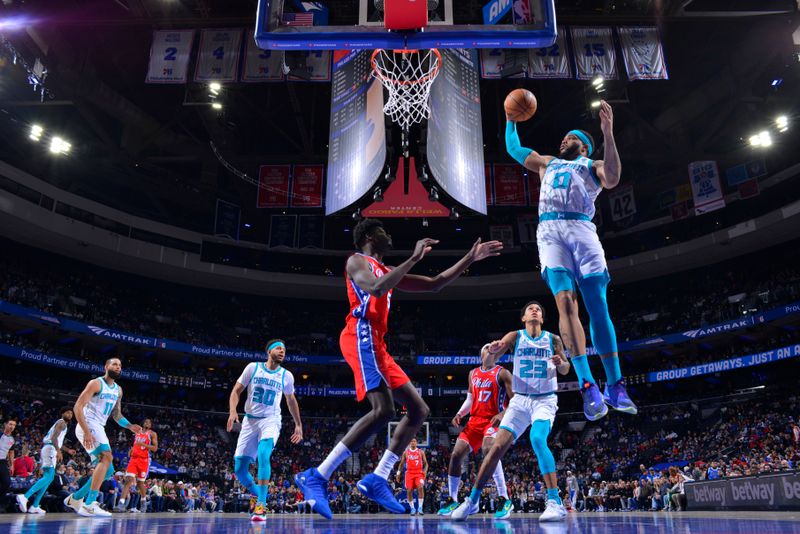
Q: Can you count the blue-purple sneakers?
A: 2